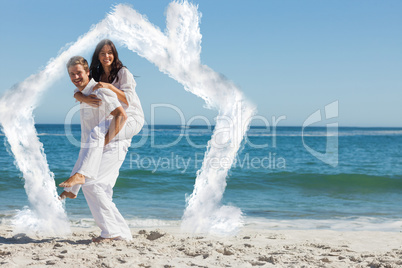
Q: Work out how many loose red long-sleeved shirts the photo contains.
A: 0